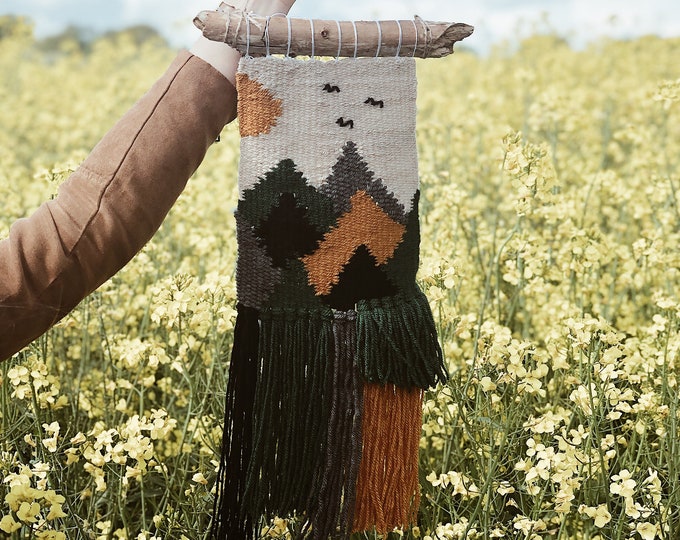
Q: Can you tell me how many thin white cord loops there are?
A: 9